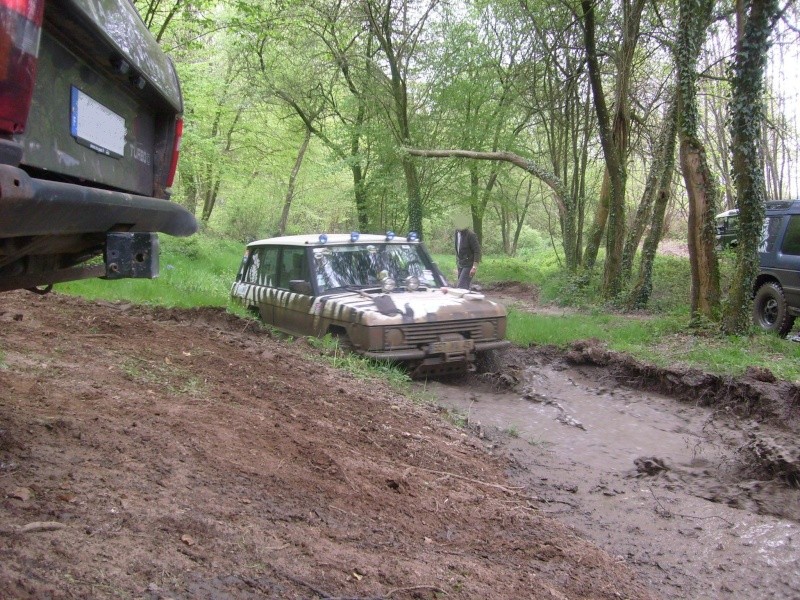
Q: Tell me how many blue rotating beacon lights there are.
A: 4